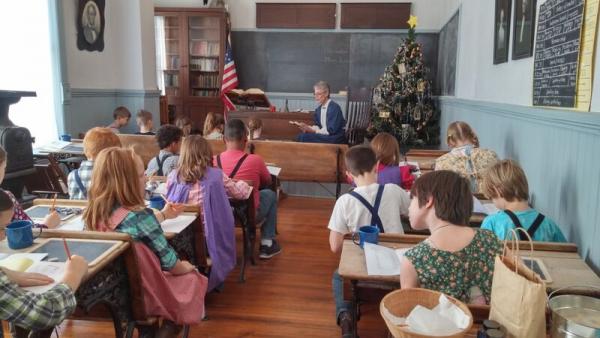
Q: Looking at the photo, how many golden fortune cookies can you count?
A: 0